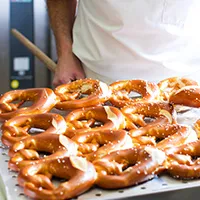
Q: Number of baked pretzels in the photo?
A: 15